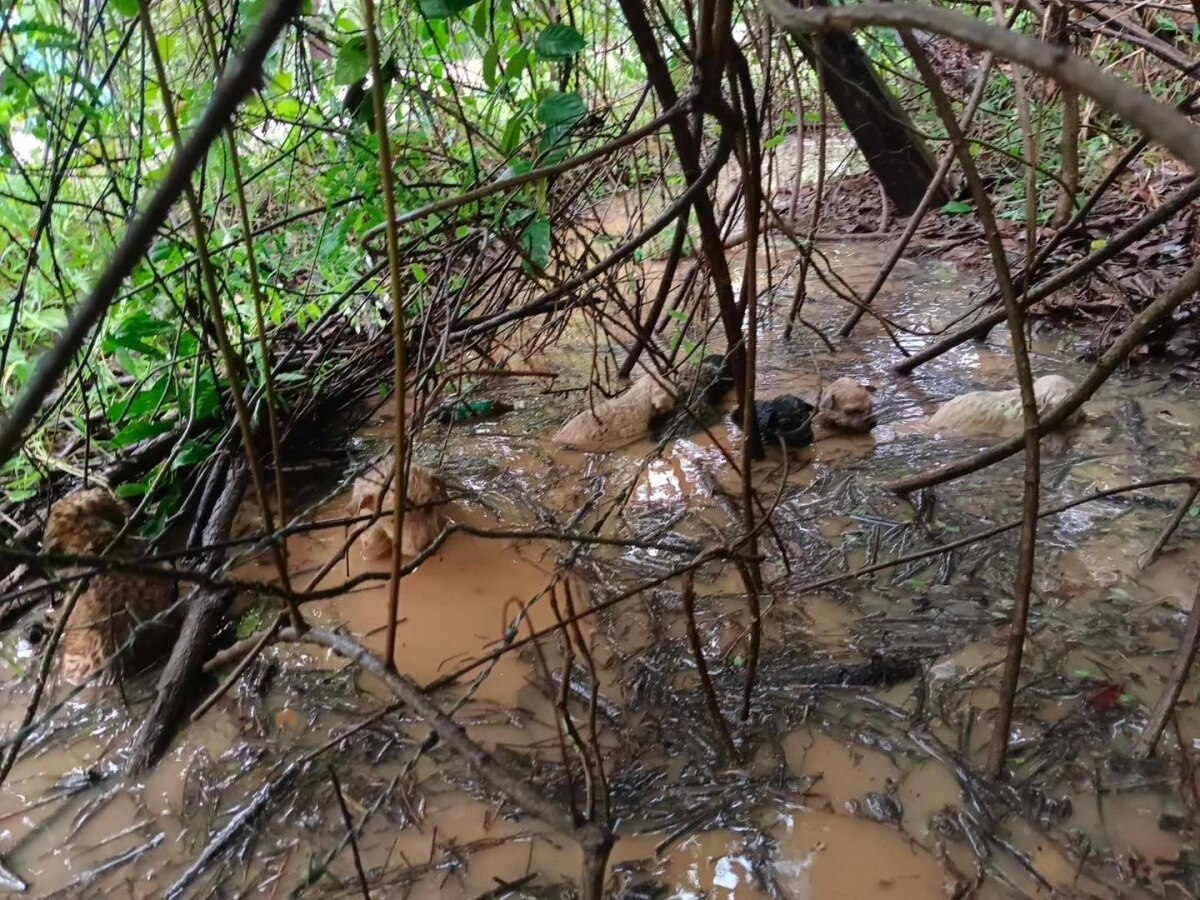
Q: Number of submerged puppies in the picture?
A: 7